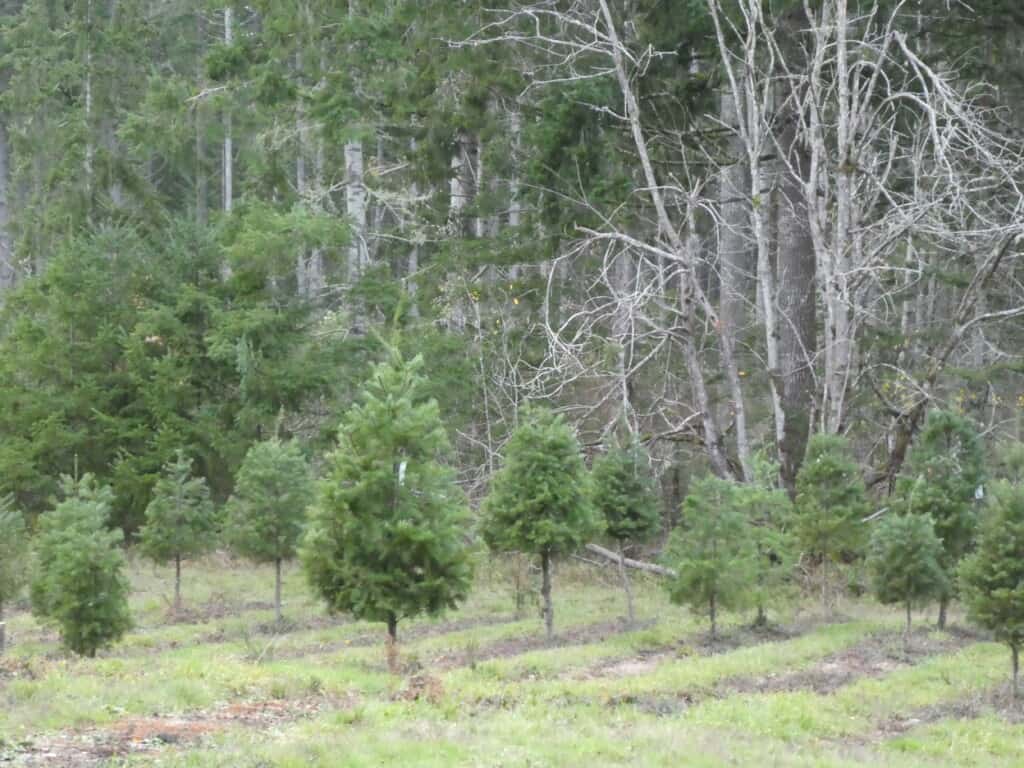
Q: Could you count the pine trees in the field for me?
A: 13